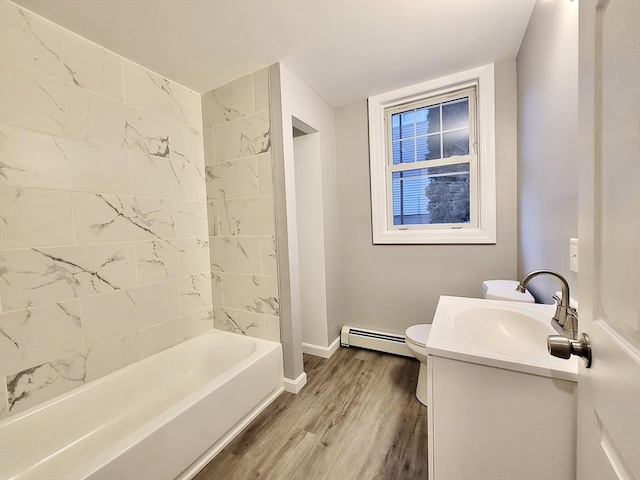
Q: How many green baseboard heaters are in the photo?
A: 0